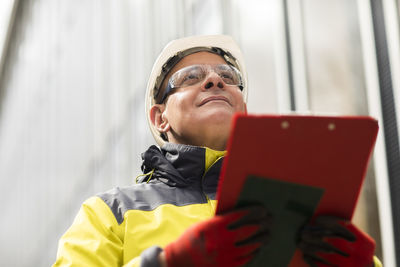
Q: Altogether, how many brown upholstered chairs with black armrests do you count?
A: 0